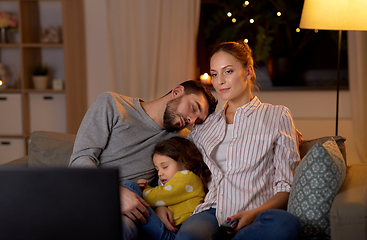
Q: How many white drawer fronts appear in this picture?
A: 3